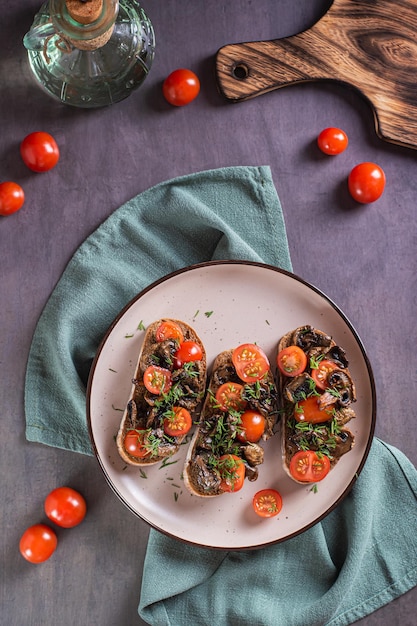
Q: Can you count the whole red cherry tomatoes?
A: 7